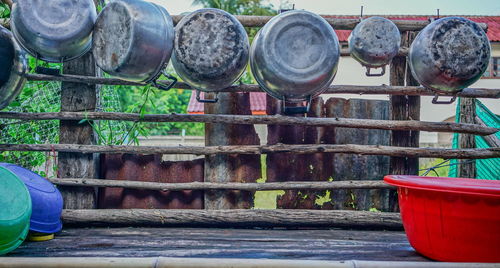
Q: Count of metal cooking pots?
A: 7